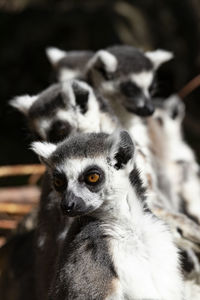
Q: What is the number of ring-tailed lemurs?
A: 5